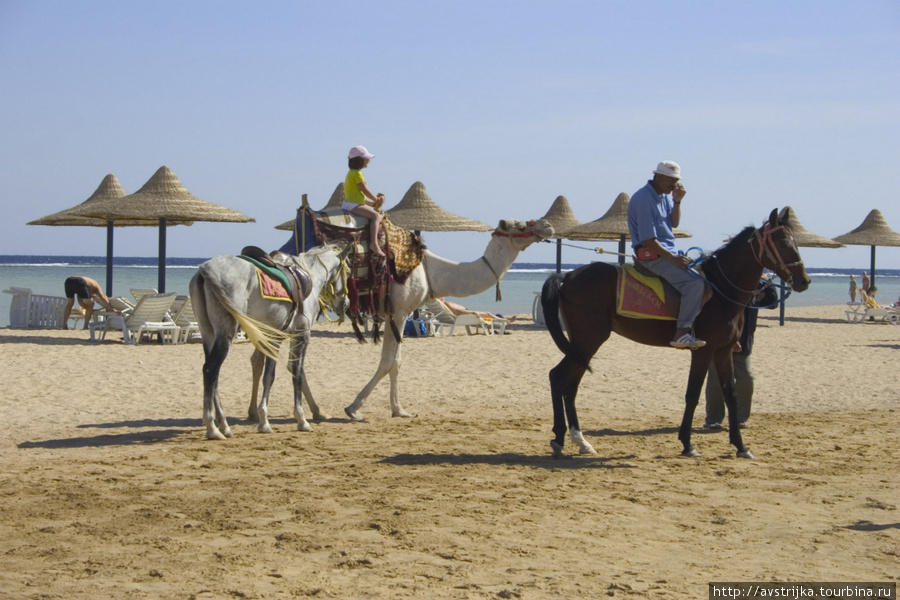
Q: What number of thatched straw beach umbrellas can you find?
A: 8